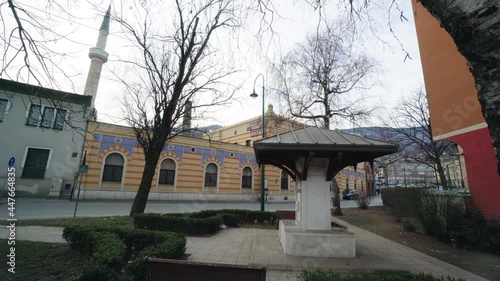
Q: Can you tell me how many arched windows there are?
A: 5